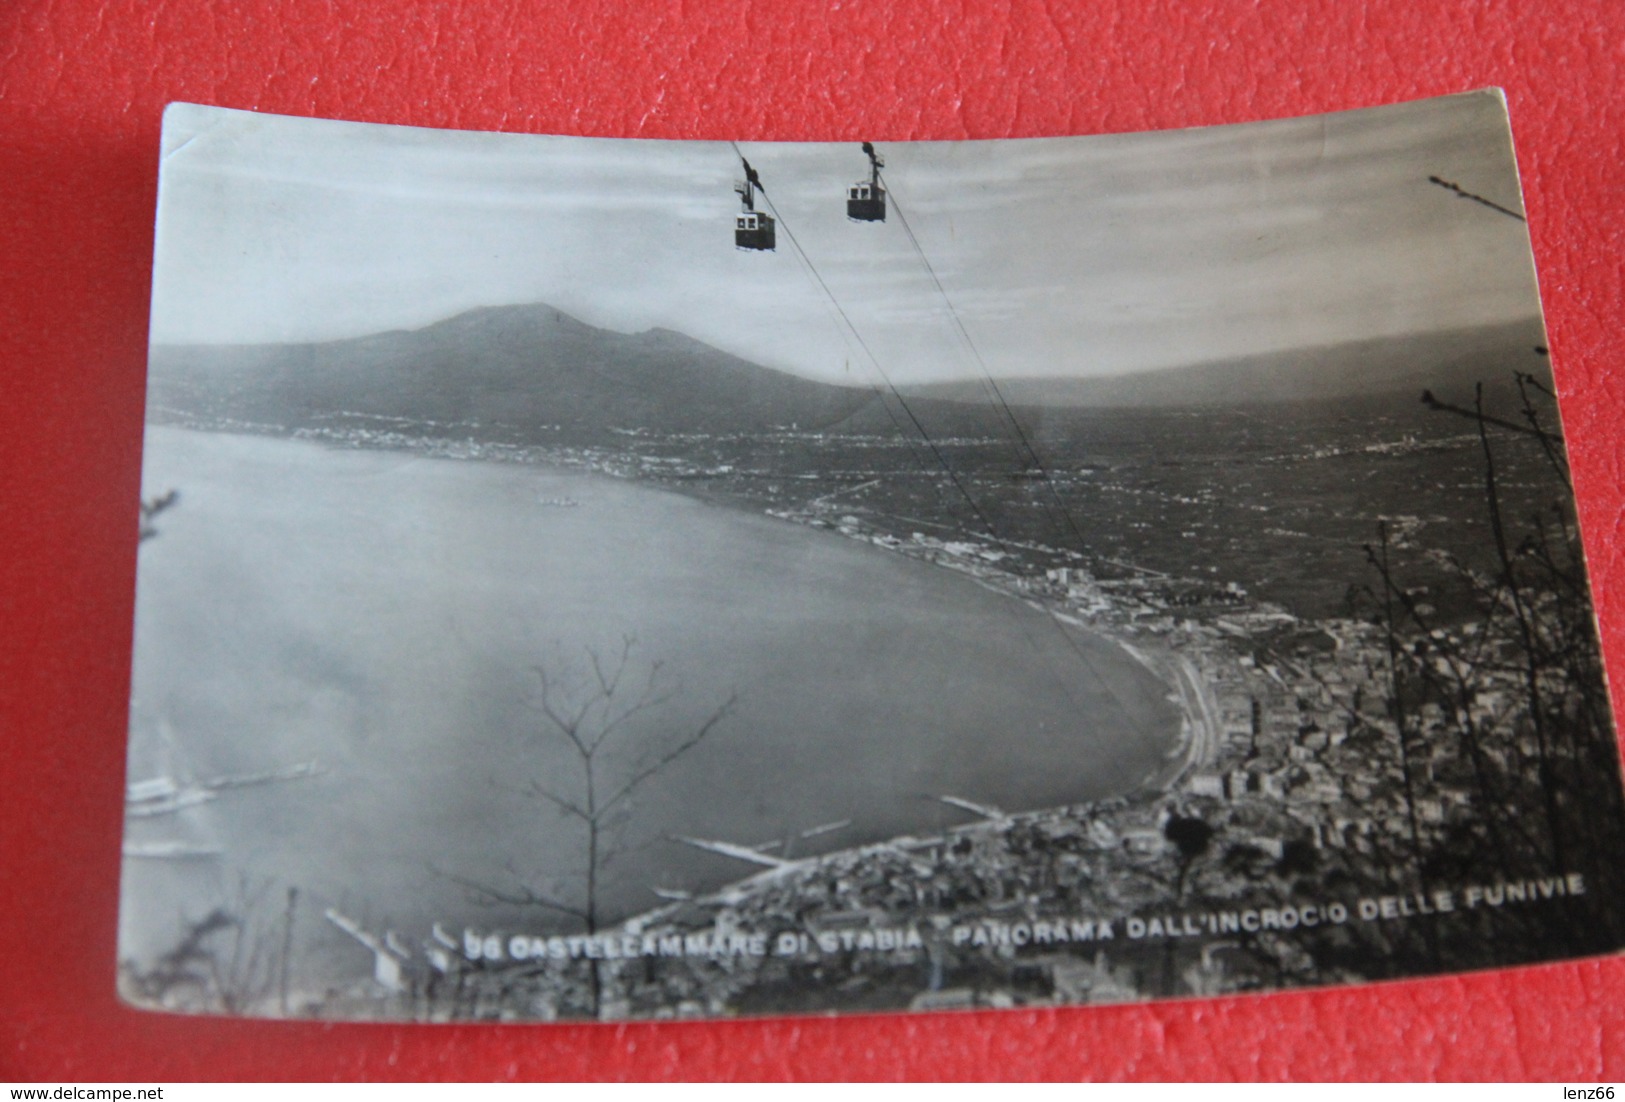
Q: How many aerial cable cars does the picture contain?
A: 2